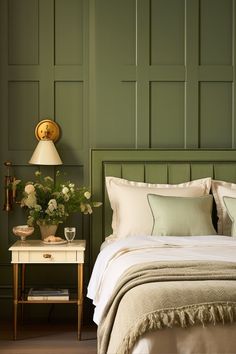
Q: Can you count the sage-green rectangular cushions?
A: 2